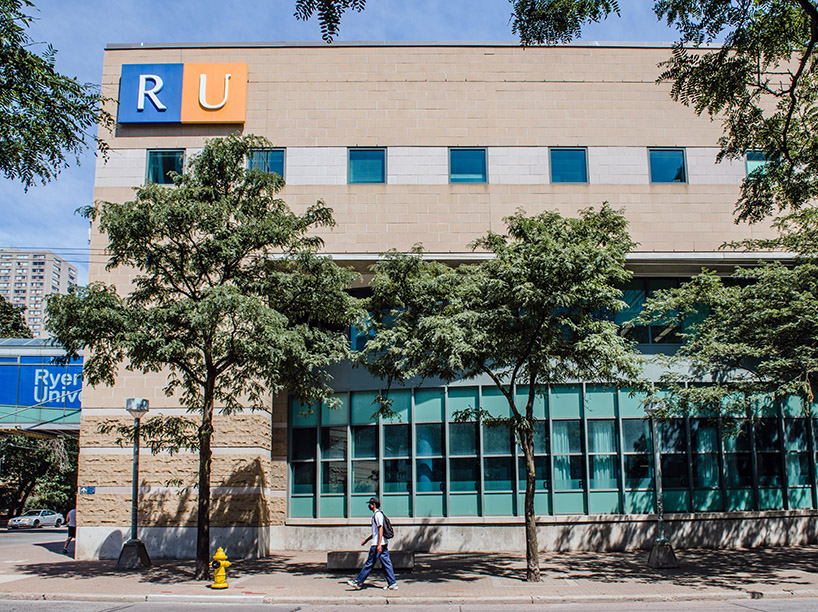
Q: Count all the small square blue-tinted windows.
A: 7